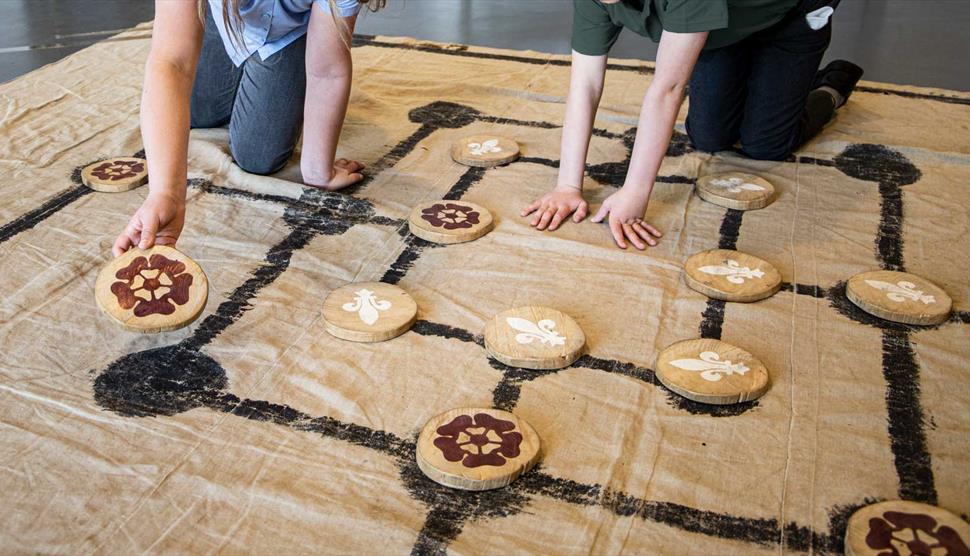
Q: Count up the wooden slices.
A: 12